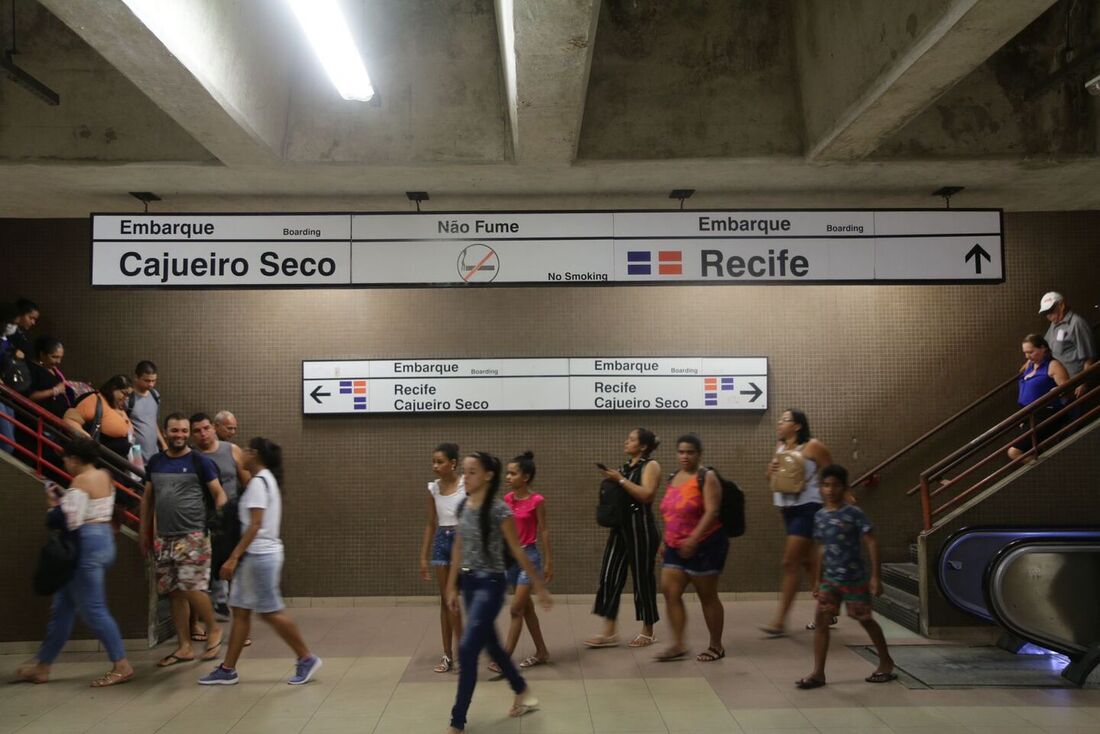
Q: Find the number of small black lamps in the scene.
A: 4